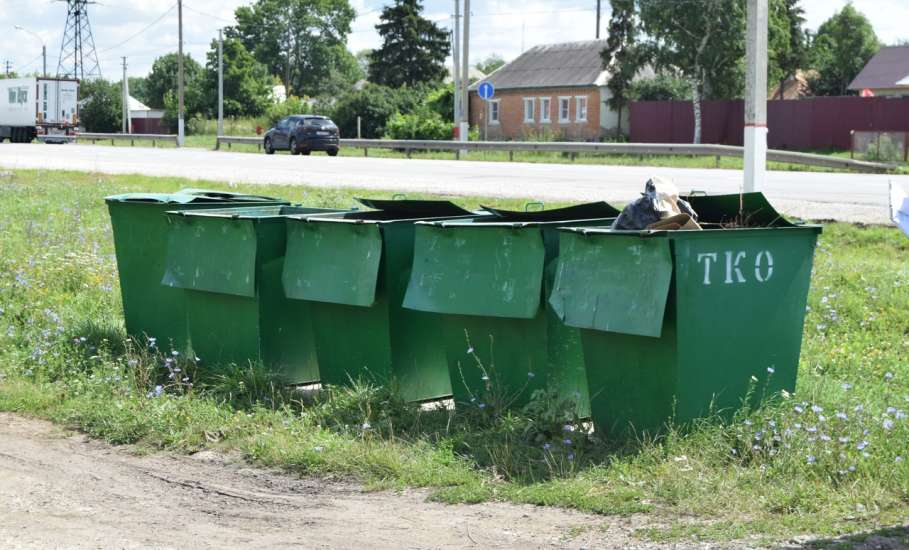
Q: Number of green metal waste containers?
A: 5